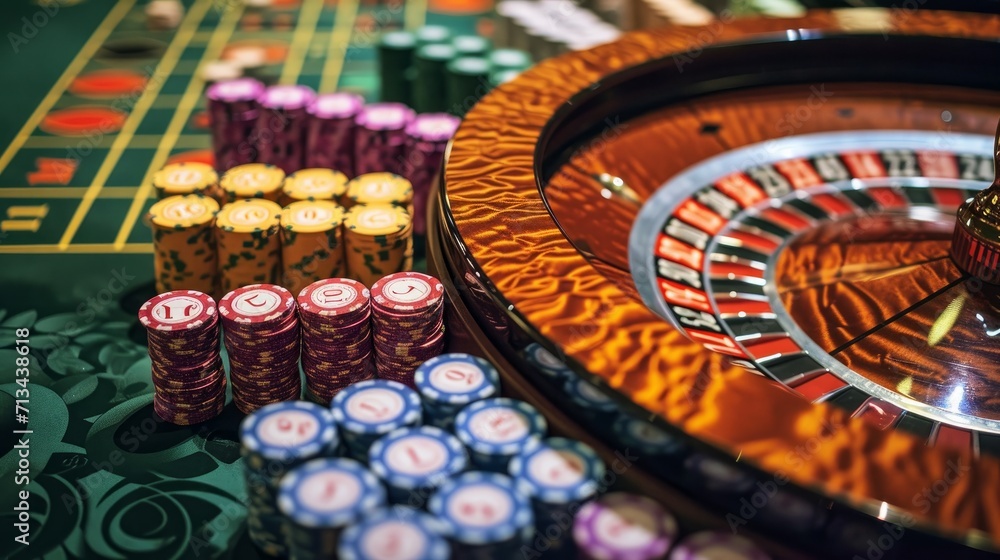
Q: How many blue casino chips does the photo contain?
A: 9